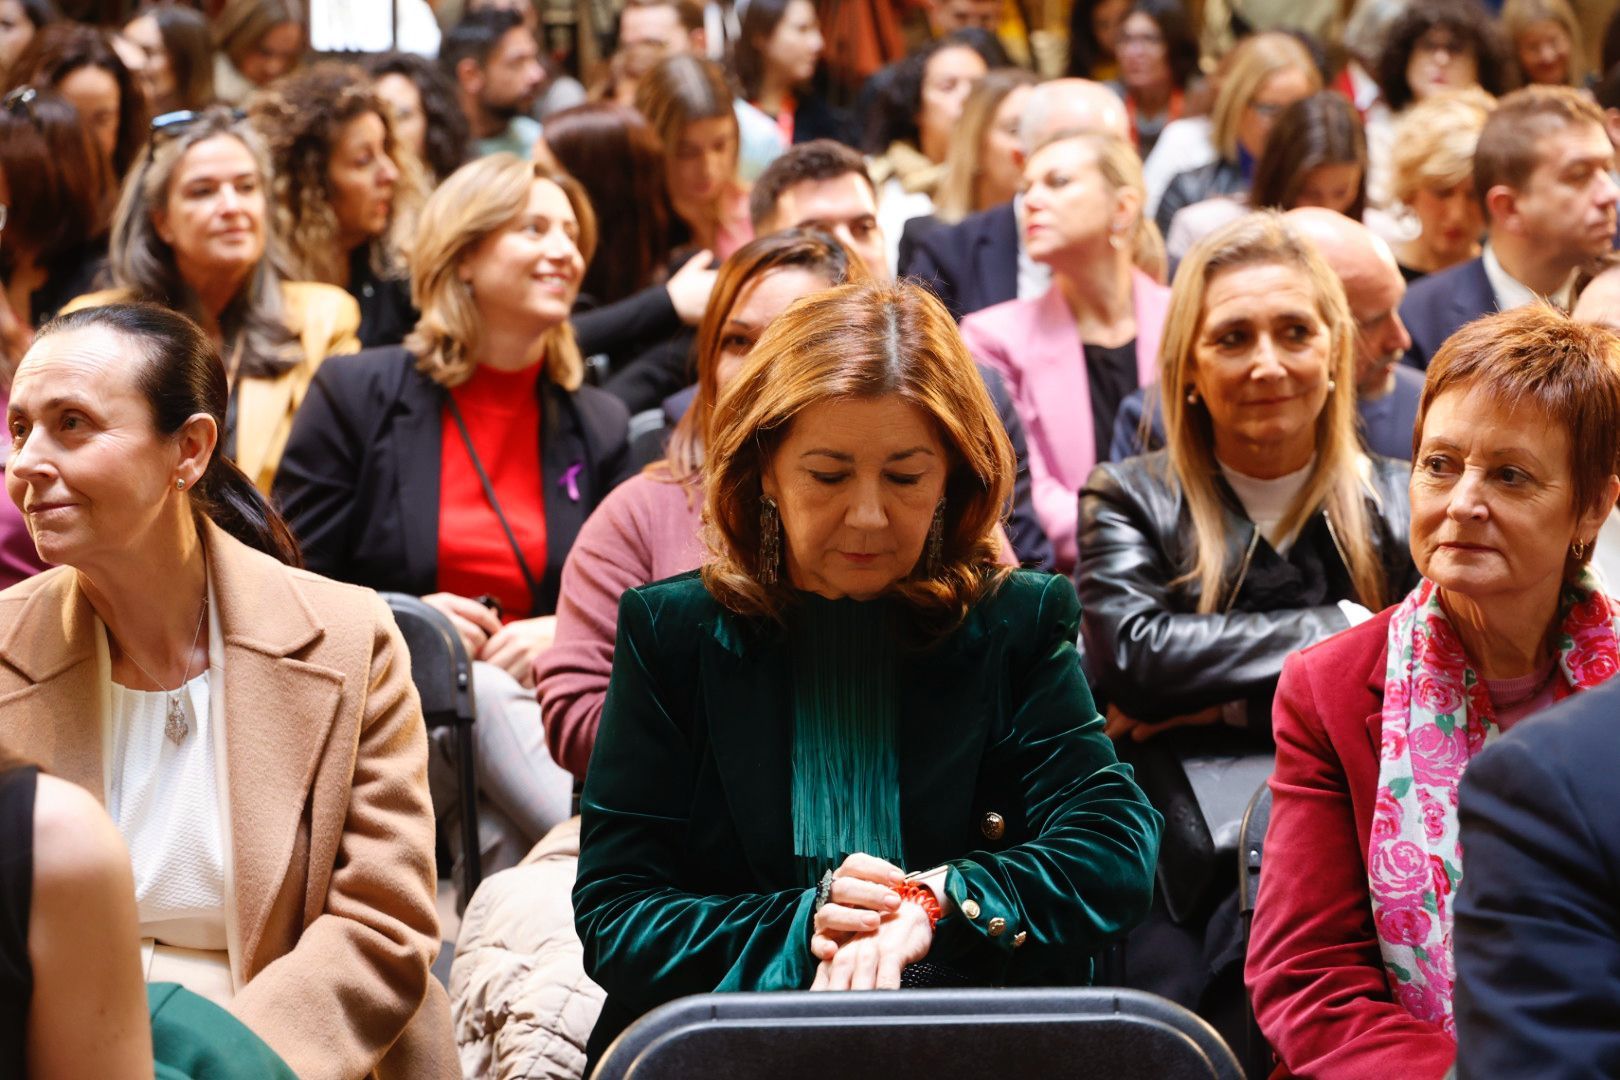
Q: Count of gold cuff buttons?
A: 3